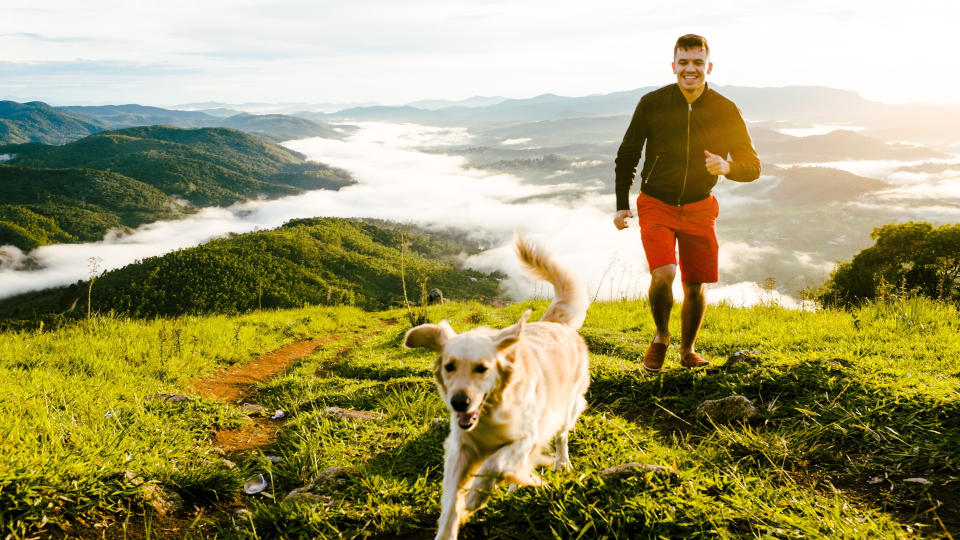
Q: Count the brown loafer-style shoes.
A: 2